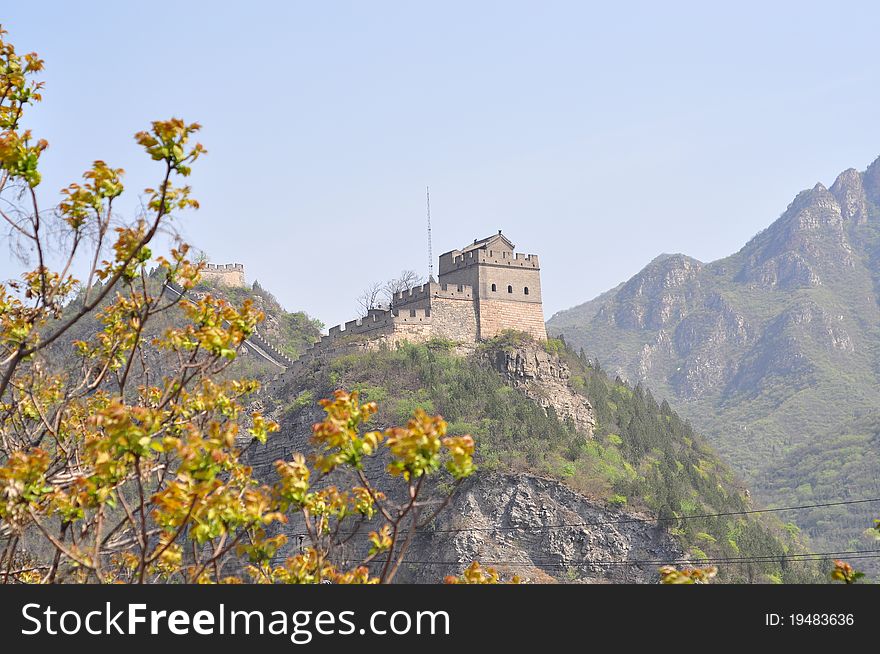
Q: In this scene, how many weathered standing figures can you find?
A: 0